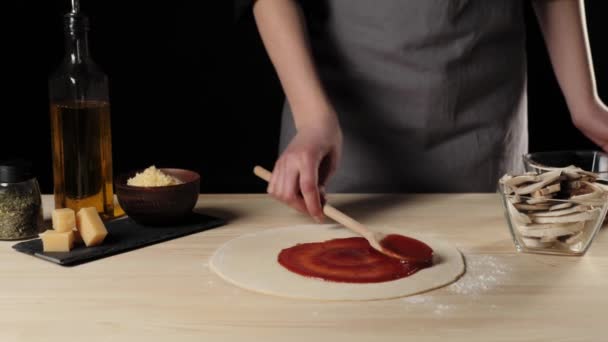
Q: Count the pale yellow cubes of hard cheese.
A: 3